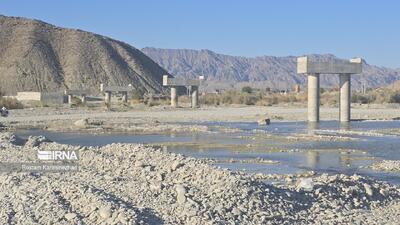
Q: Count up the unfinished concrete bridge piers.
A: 4